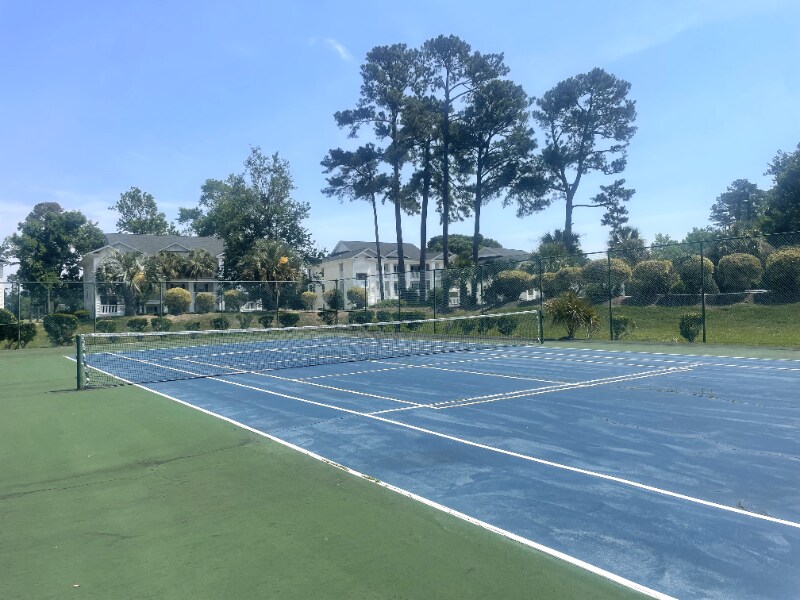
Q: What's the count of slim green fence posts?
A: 13